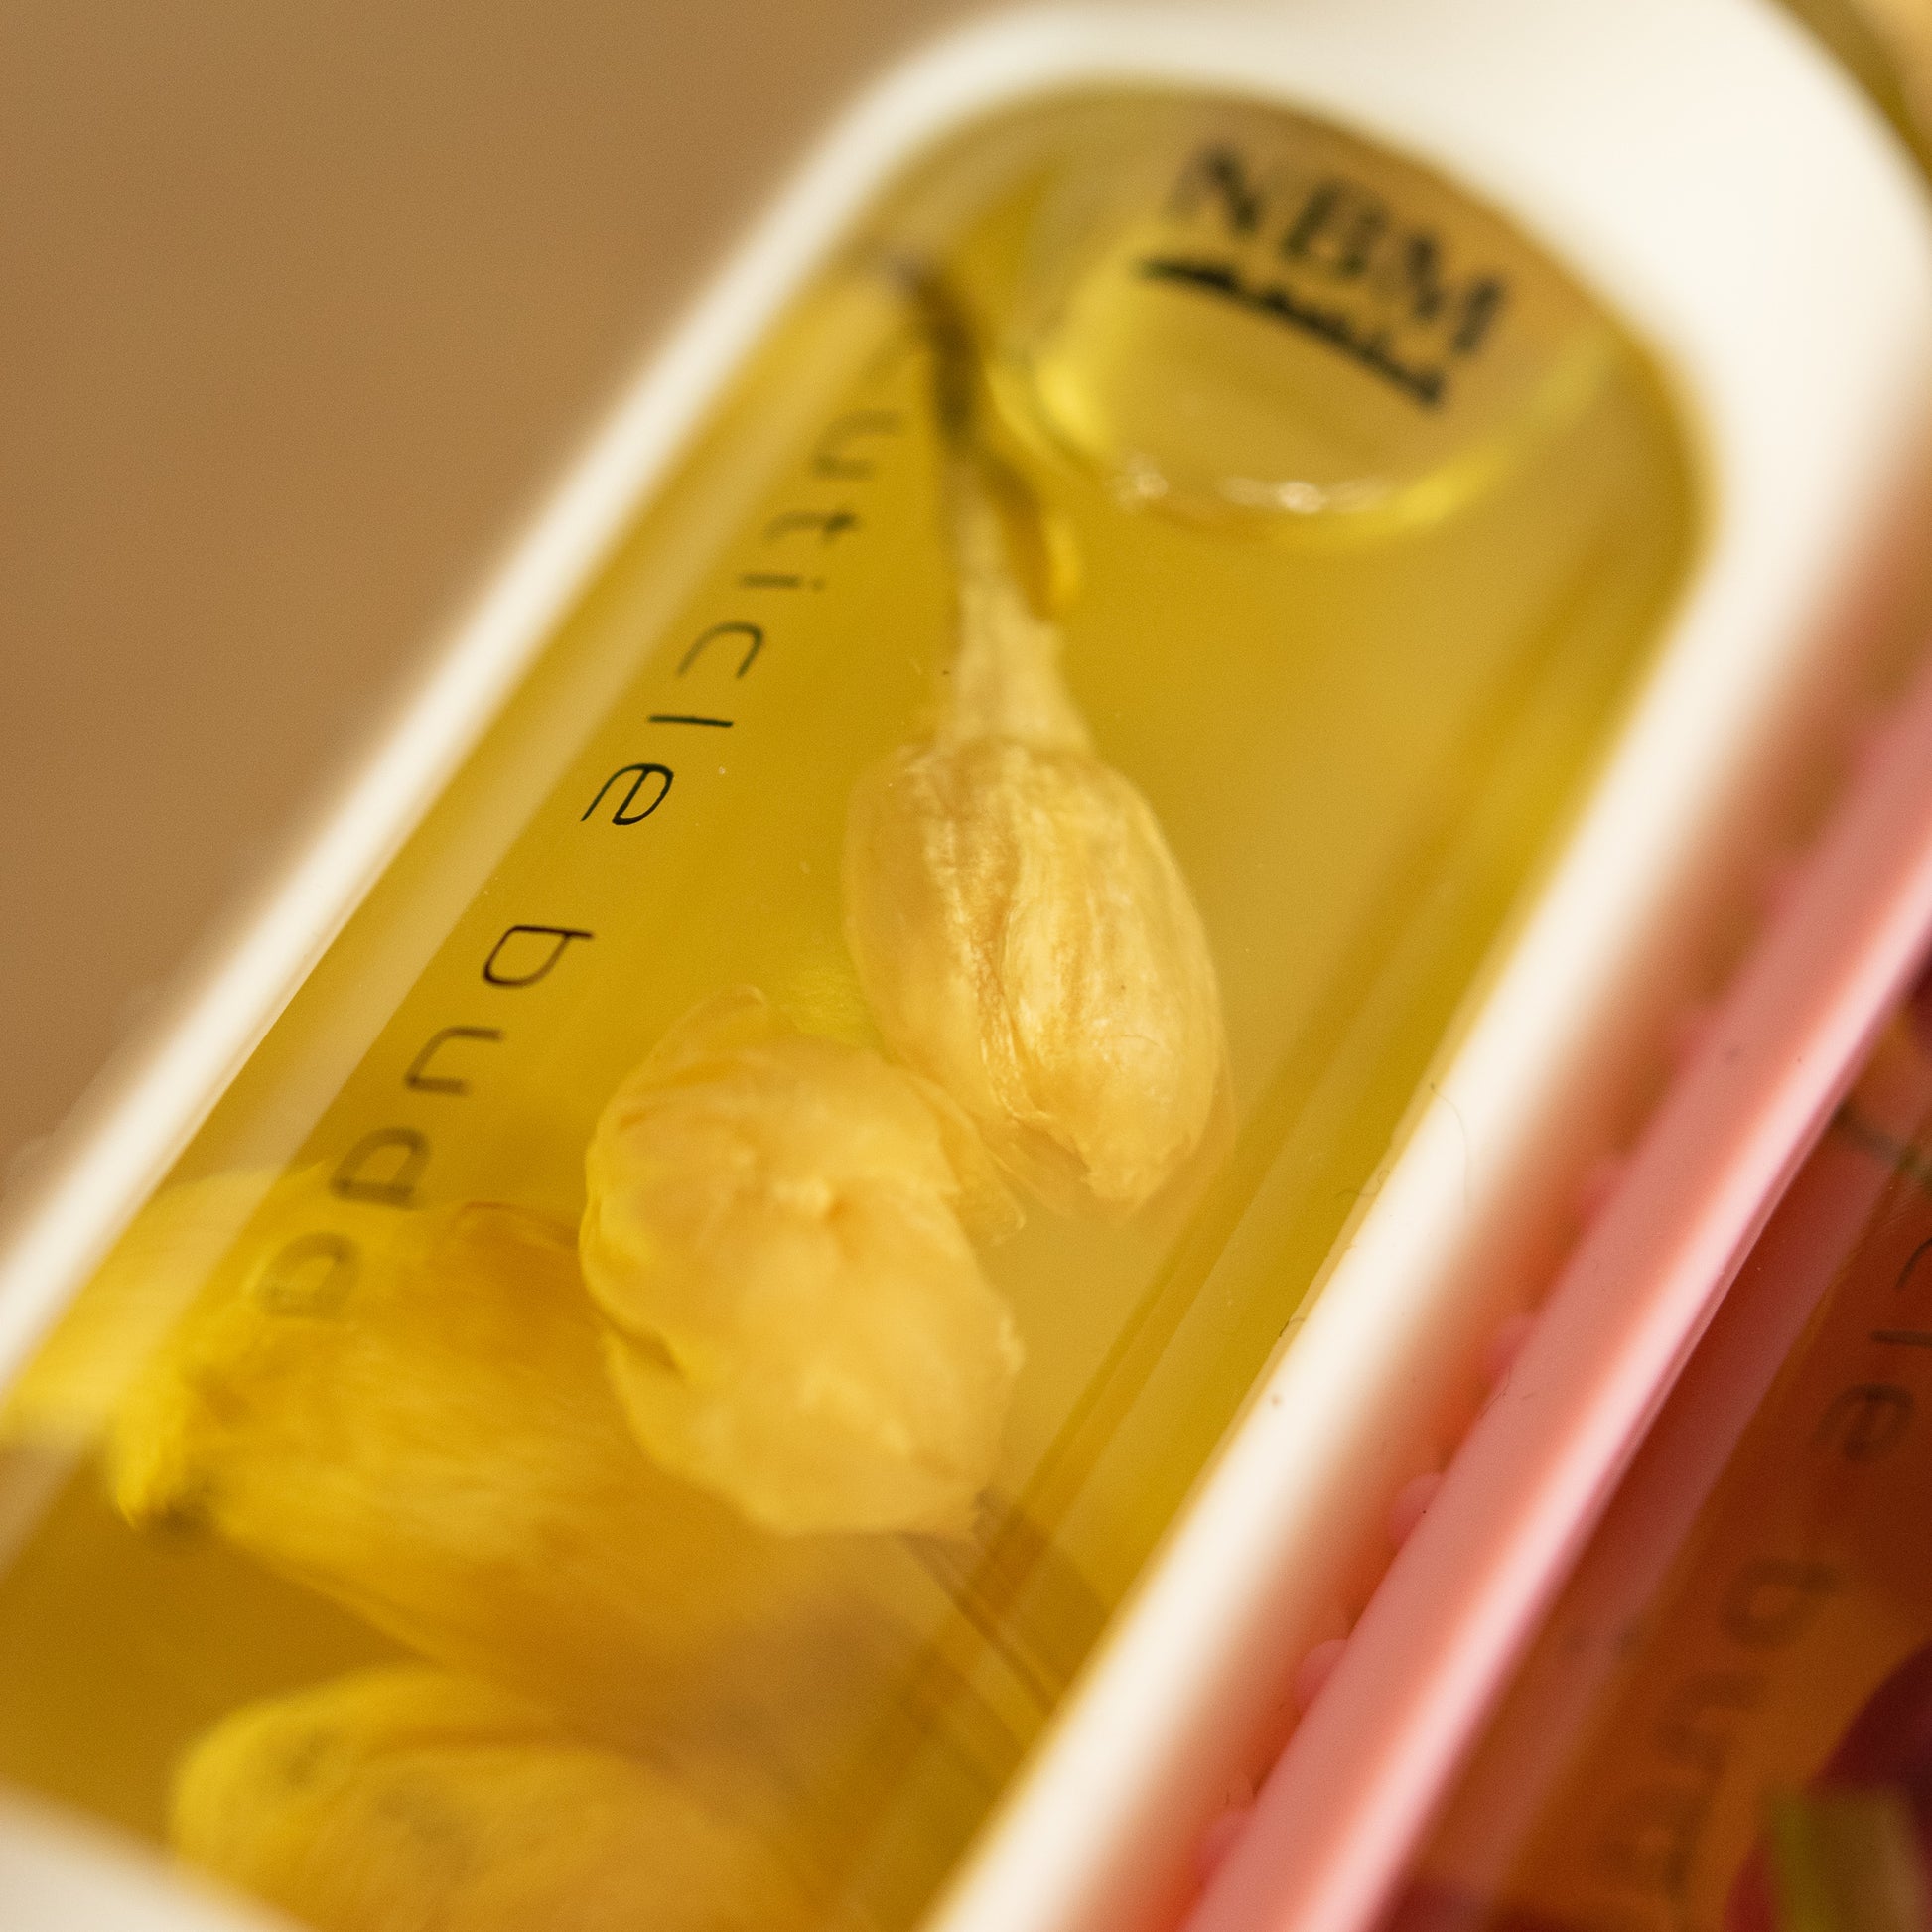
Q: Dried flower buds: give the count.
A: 4